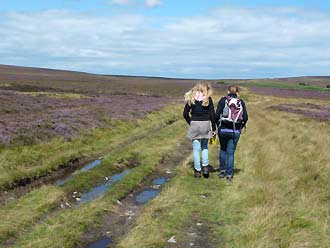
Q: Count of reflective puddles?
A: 5